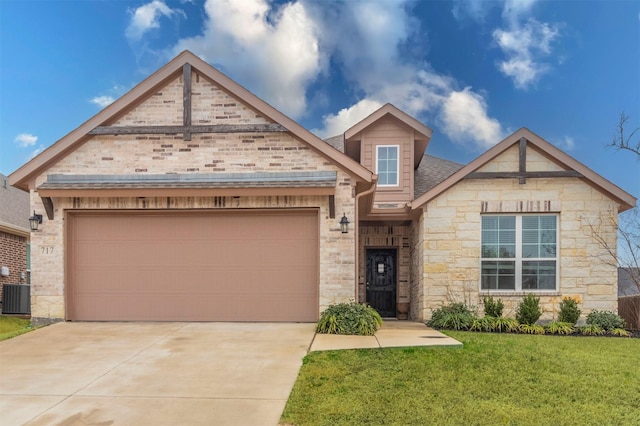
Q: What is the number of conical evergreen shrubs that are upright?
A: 3